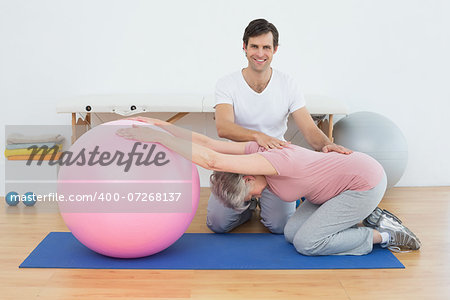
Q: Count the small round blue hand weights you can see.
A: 2